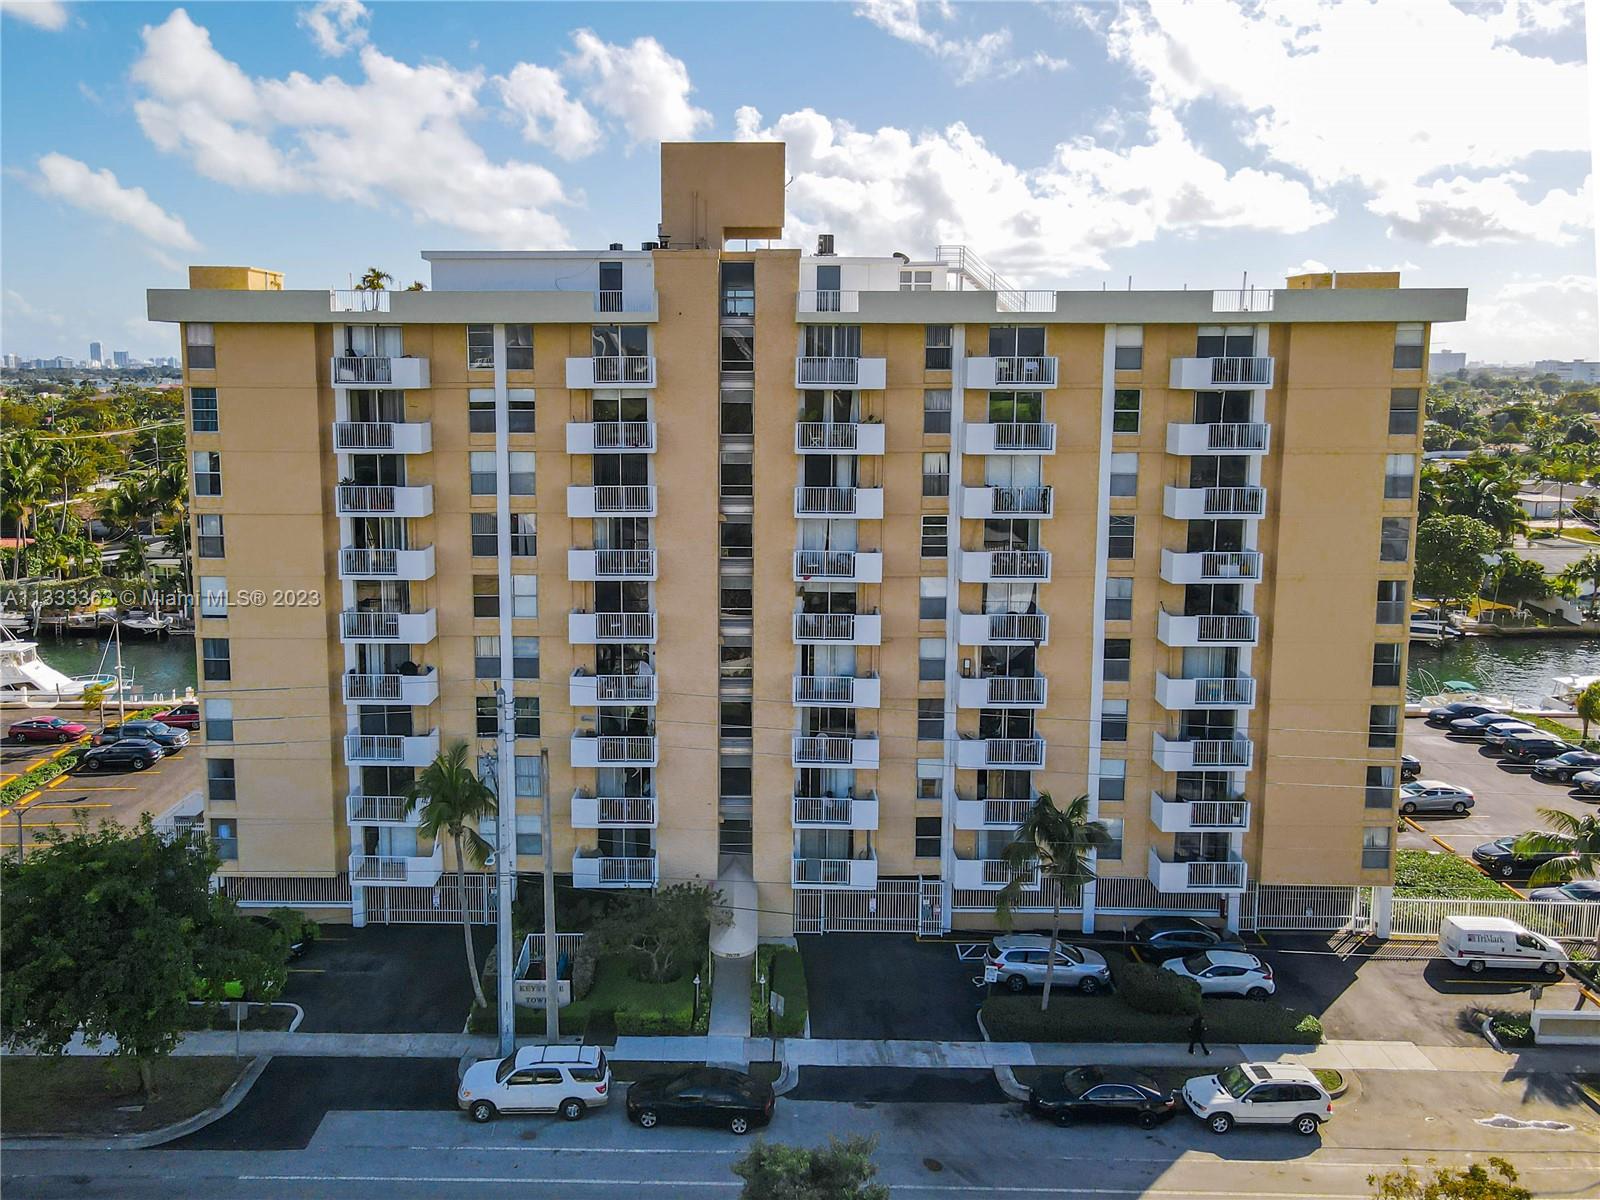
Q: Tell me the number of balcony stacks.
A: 5